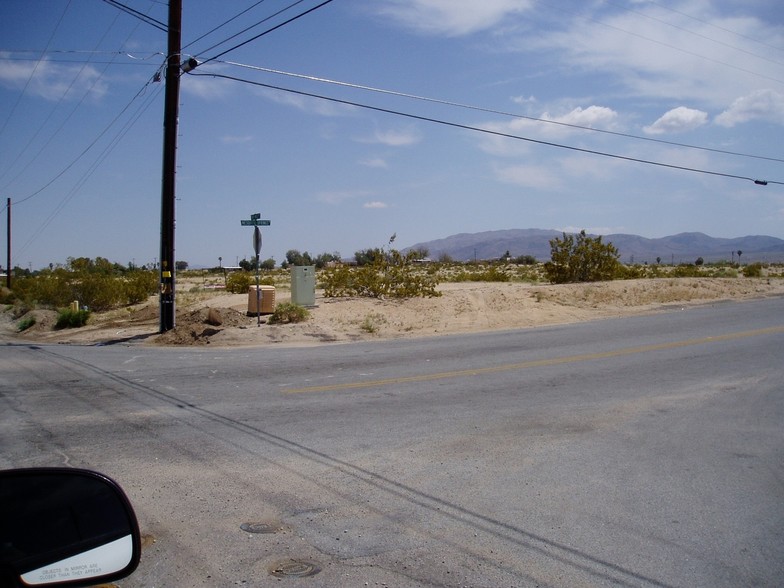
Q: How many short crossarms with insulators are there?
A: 0